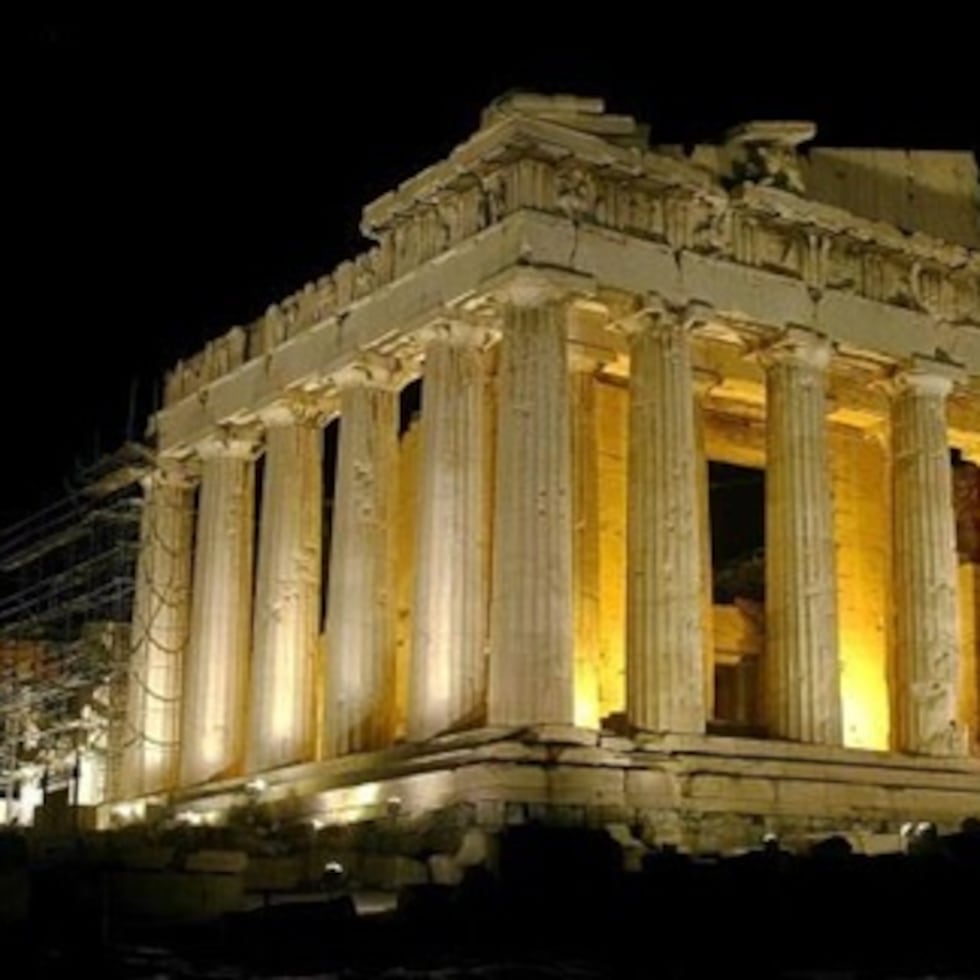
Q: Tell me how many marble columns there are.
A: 9